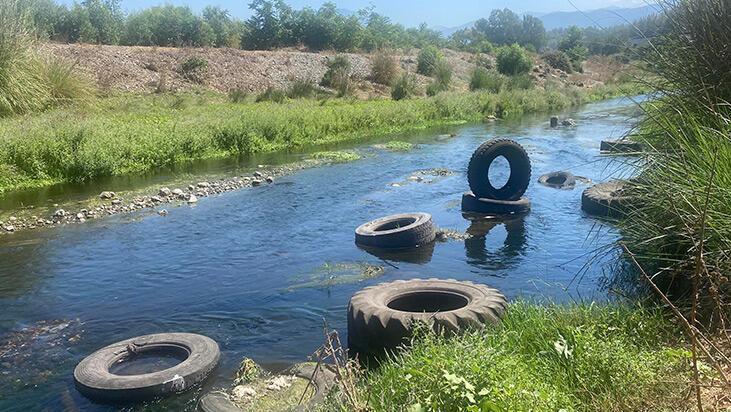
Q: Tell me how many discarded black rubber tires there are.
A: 9